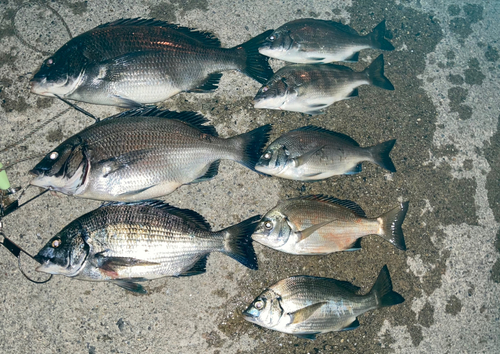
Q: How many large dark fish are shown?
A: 3